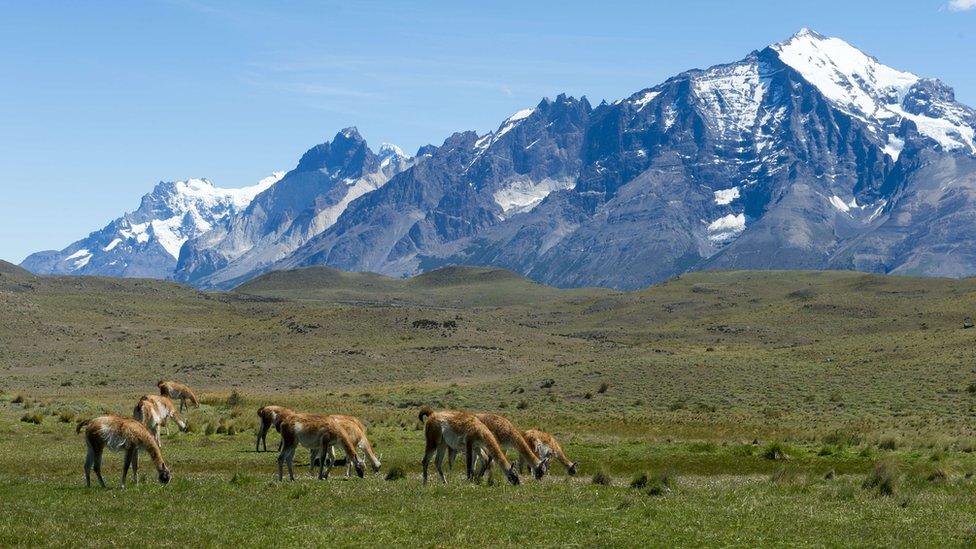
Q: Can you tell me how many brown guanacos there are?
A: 9